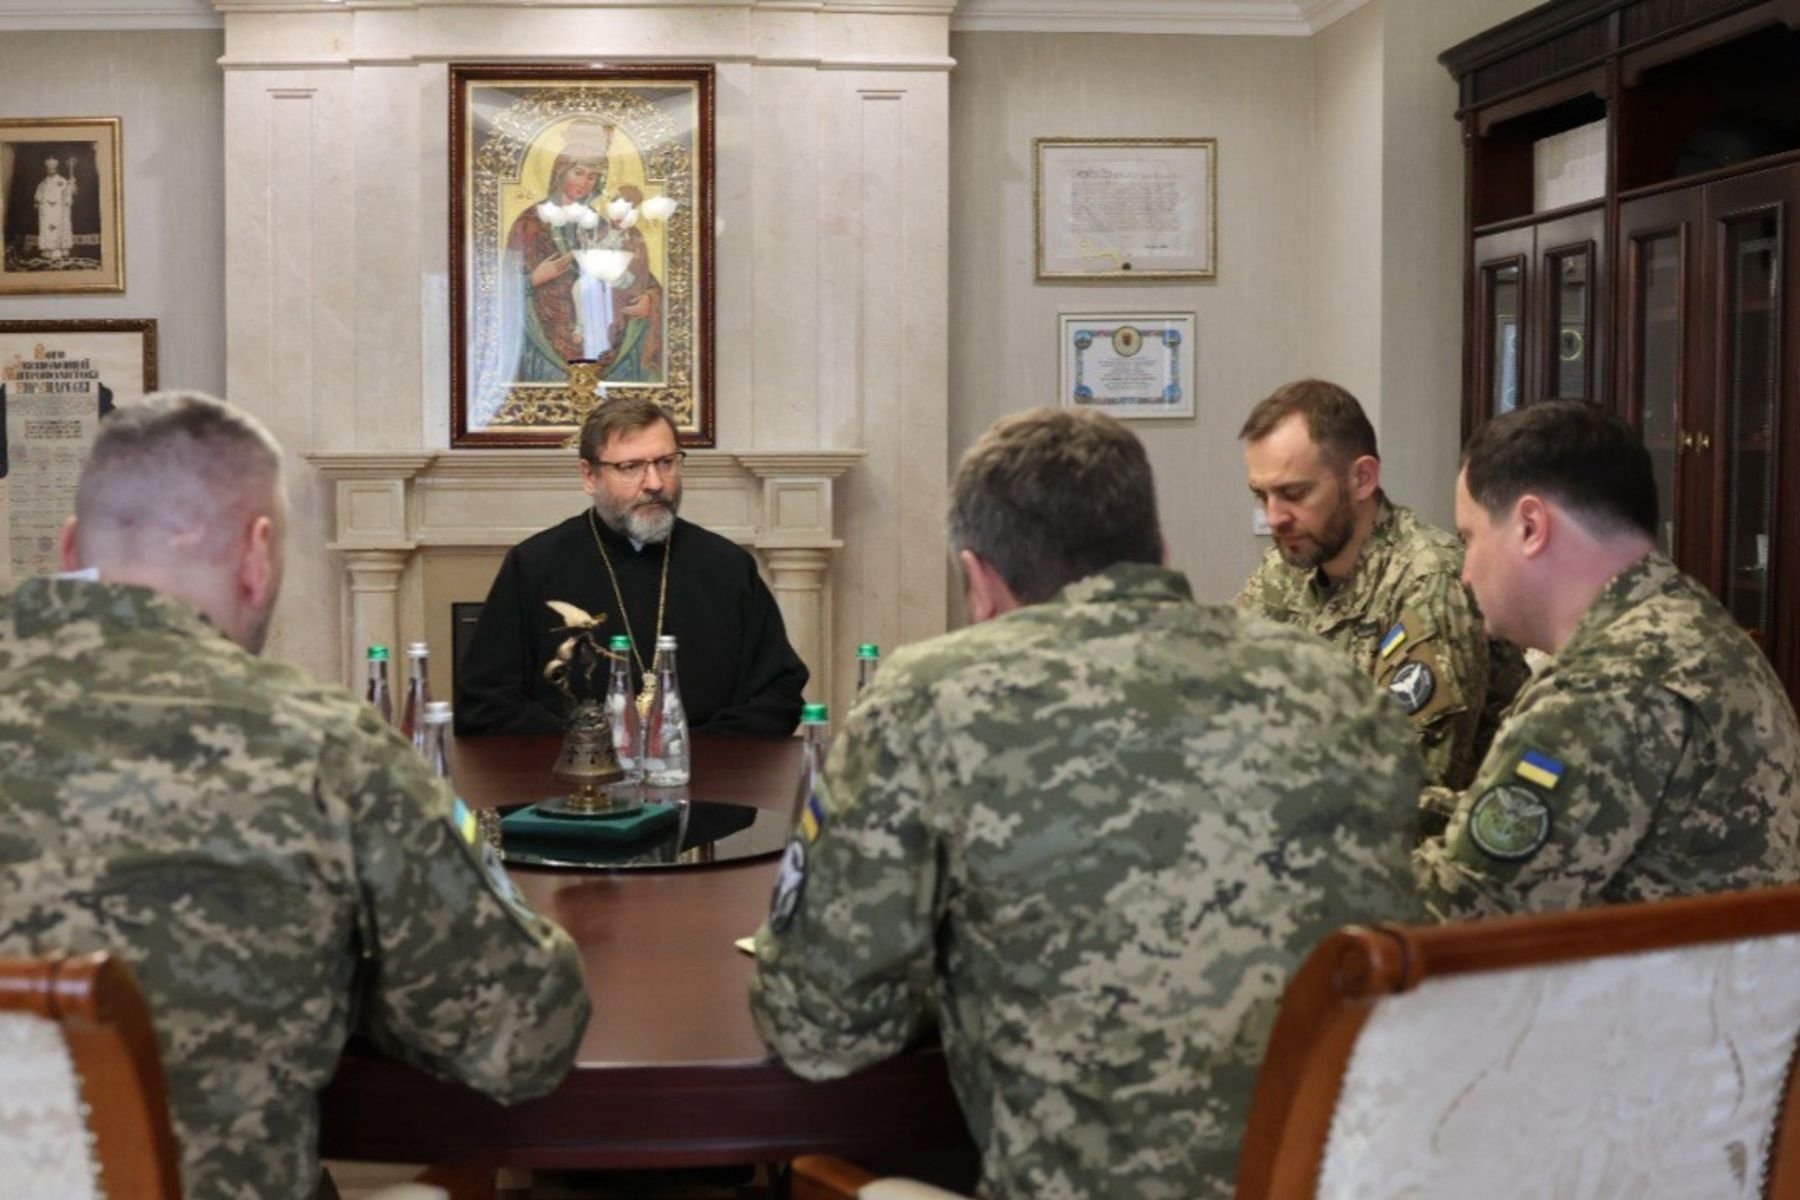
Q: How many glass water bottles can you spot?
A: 7